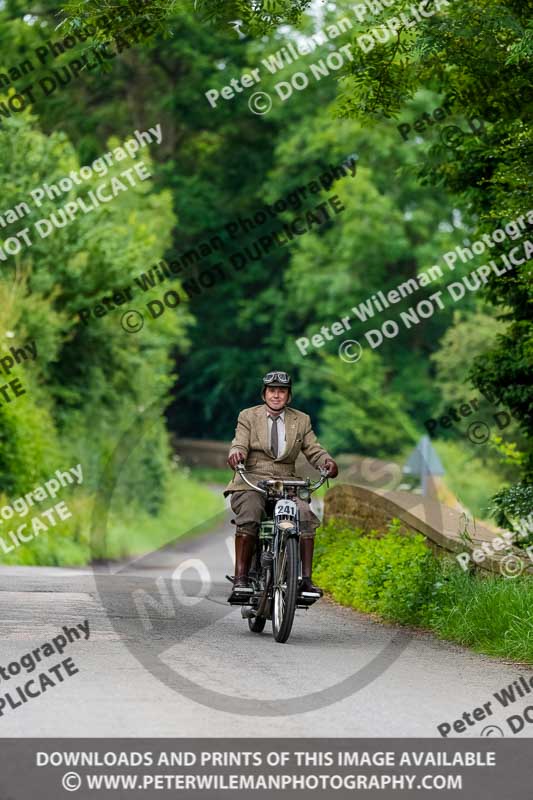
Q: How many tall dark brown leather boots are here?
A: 2